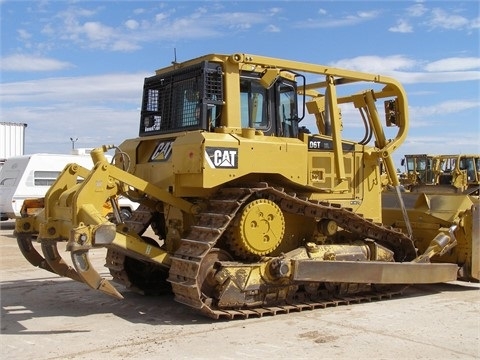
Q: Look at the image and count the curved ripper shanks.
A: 3